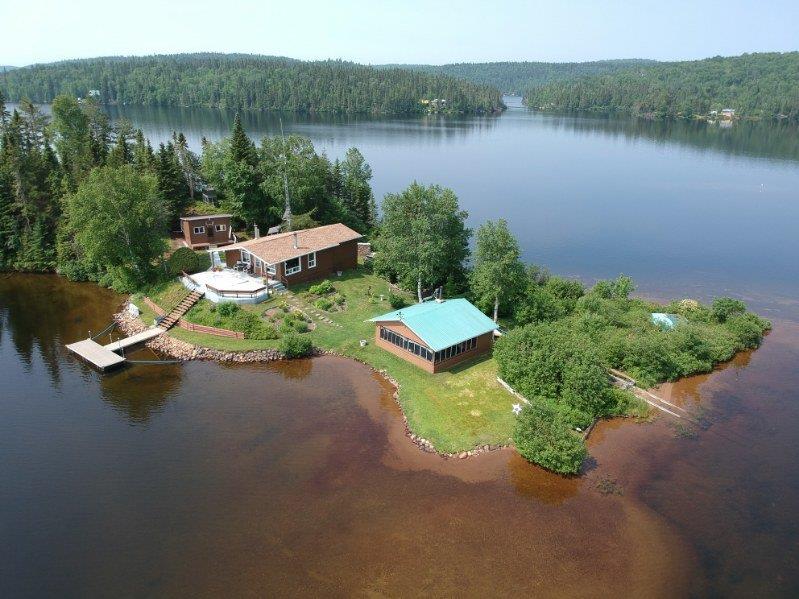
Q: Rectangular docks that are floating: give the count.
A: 1